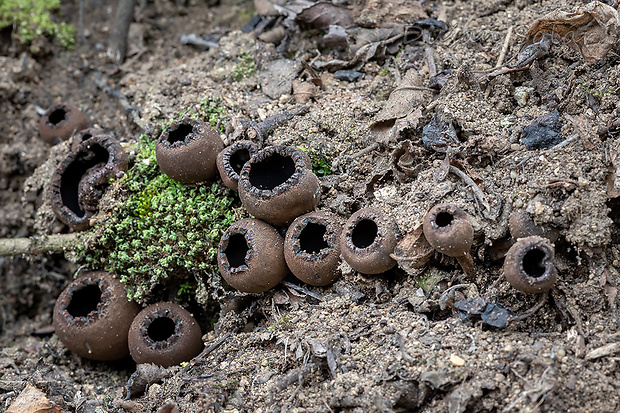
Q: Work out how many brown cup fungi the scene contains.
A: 14